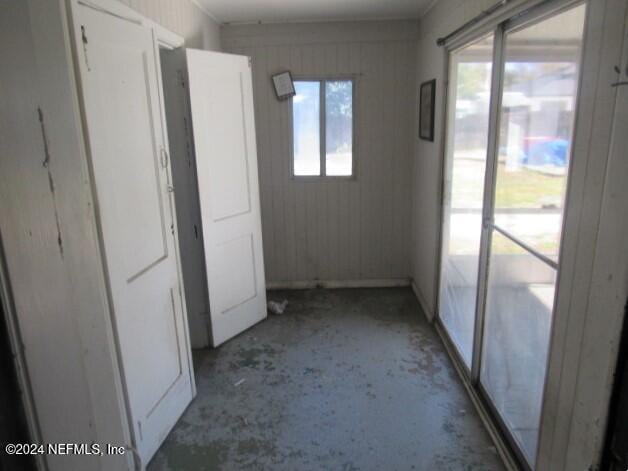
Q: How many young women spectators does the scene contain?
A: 0